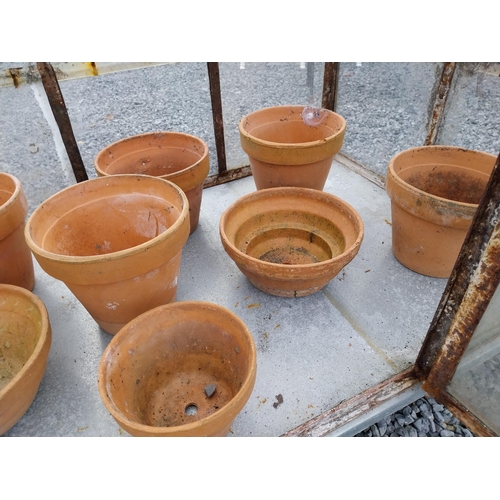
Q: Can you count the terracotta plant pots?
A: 8